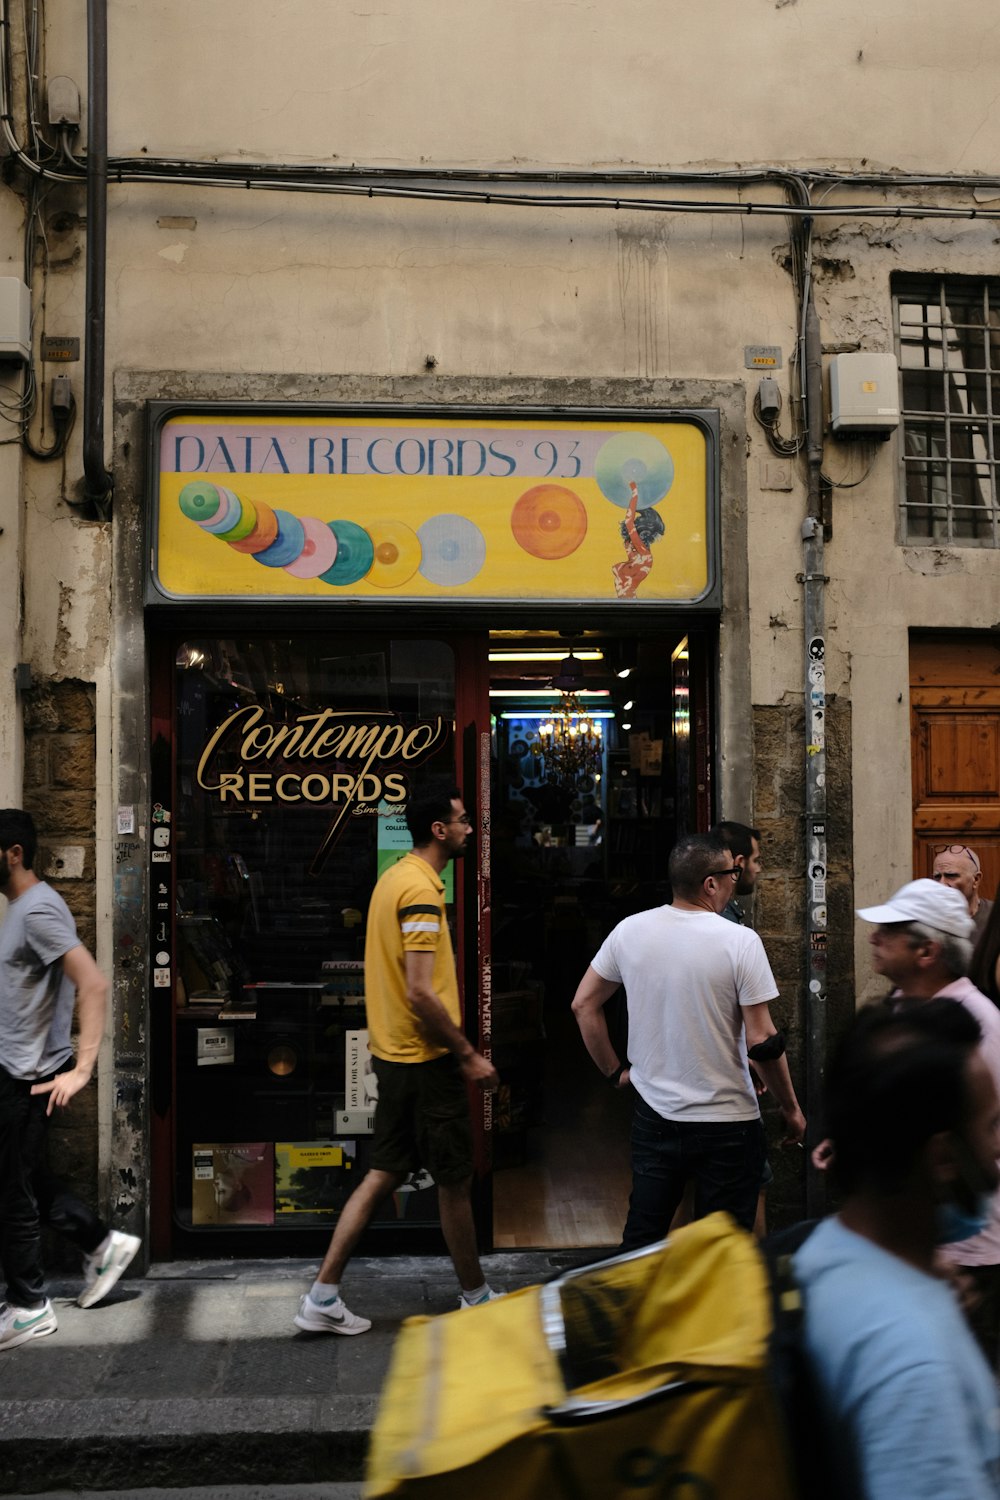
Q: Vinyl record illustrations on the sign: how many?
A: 12